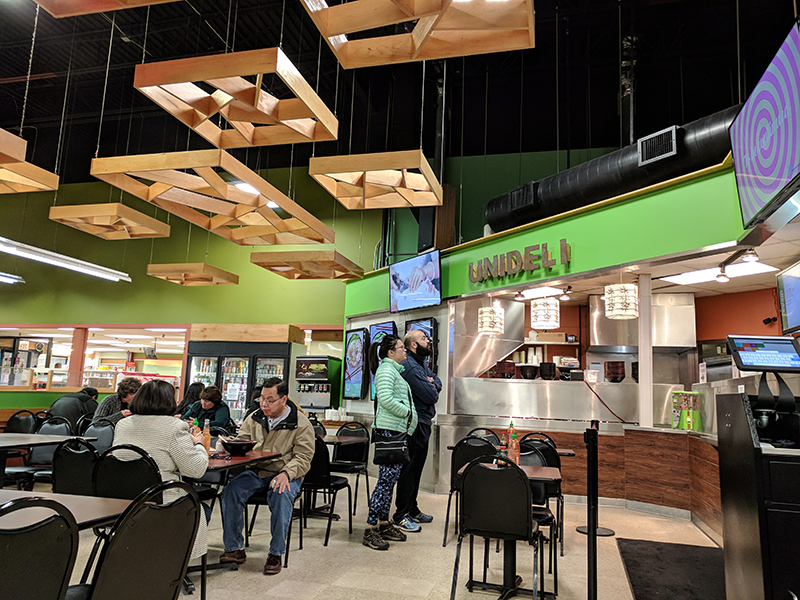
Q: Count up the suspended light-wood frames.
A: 10